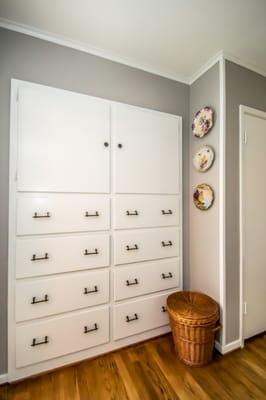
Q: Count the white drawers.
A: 8